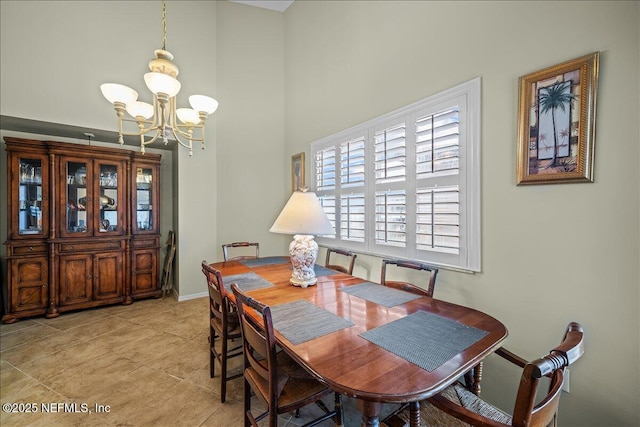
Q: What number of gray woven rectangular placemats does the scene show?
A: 6